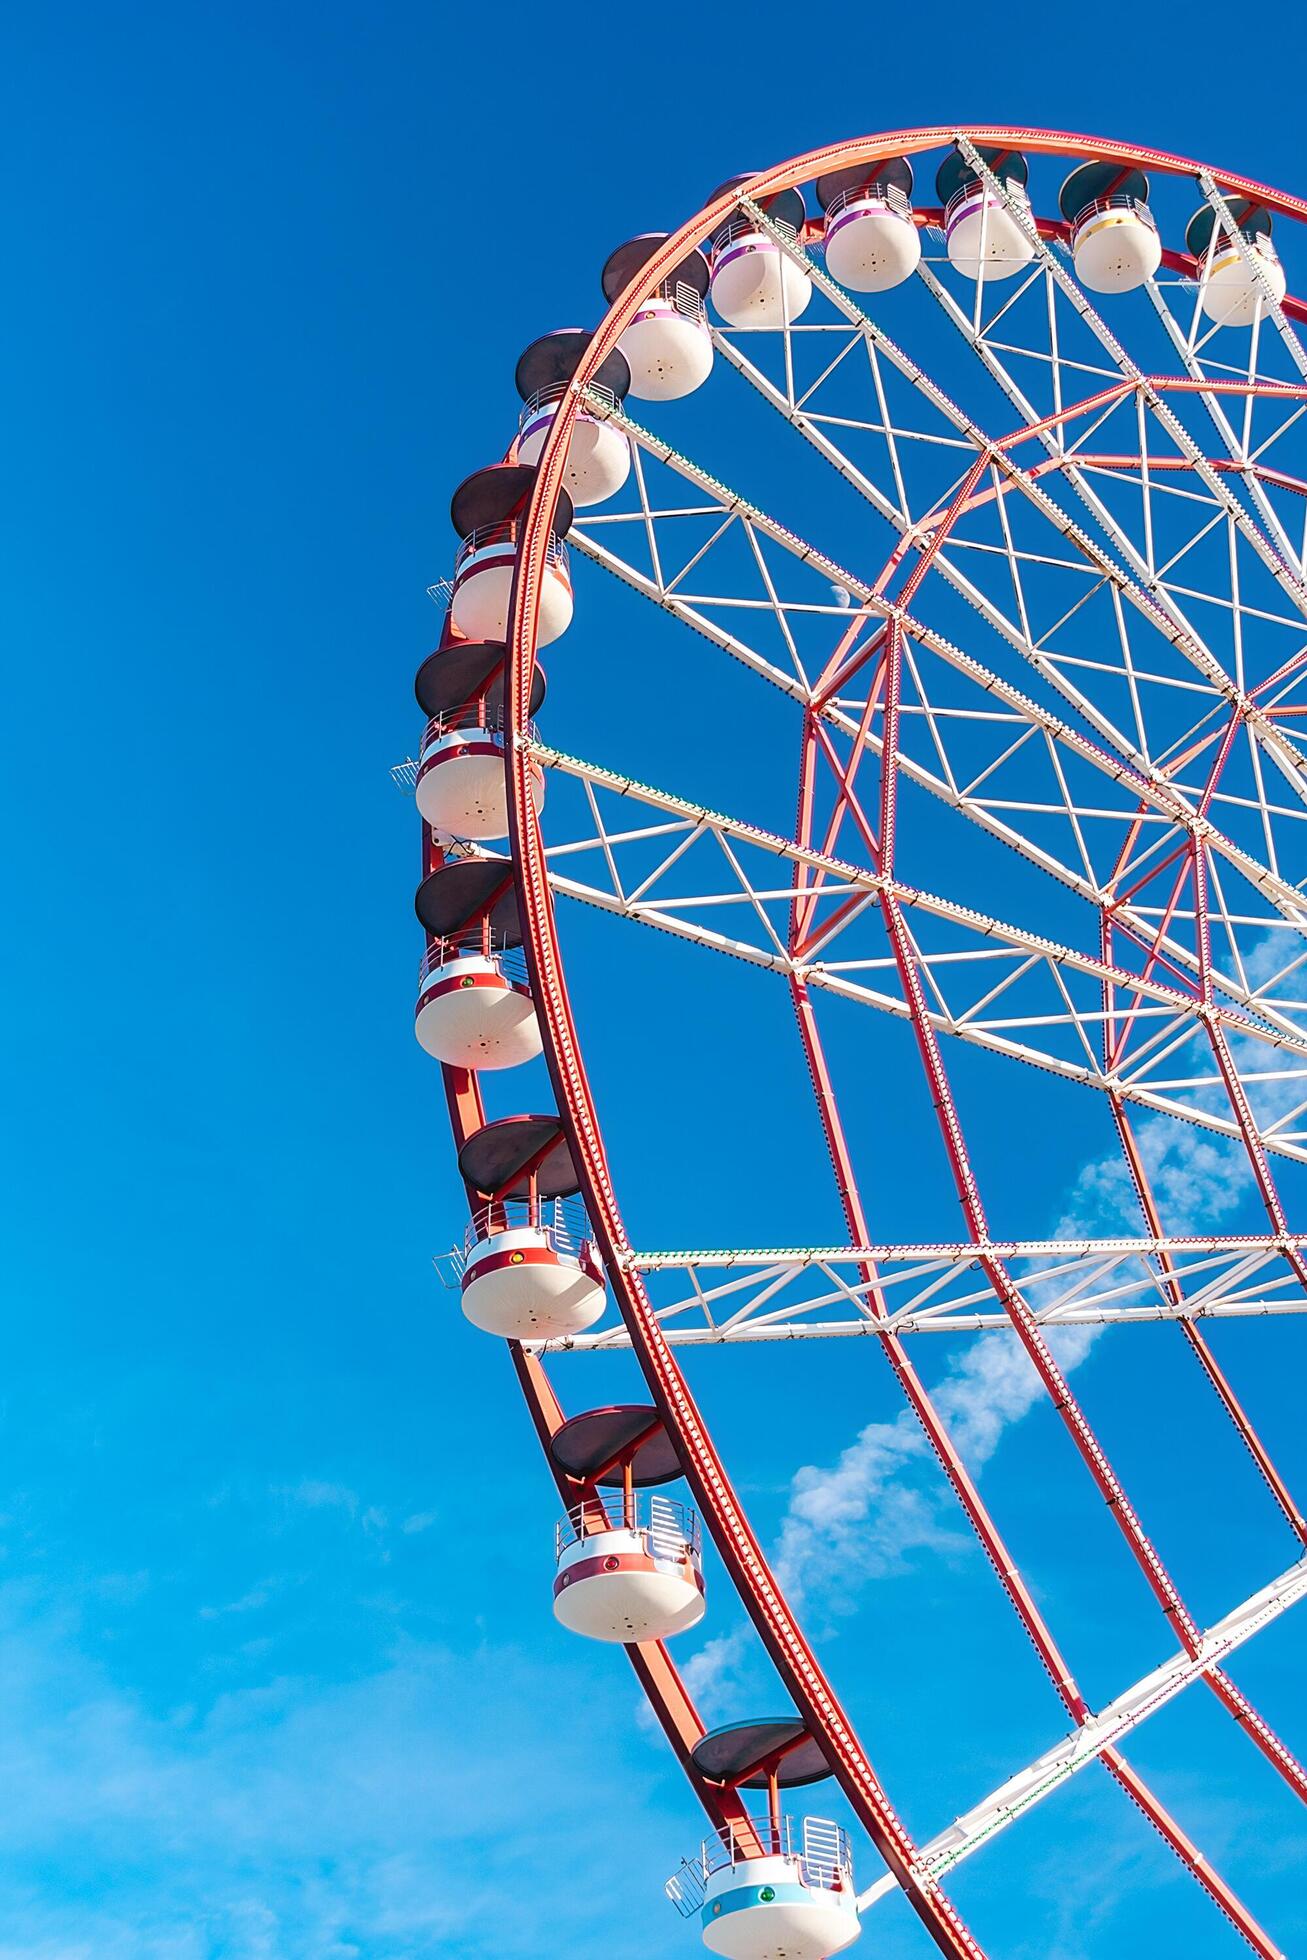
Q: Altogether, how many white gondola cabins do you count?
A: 13